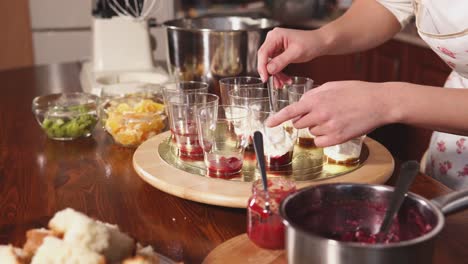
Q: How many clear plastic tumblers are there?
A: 9